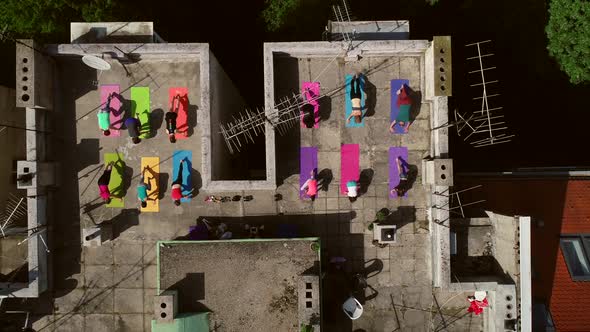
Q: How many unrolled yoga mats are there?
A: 12